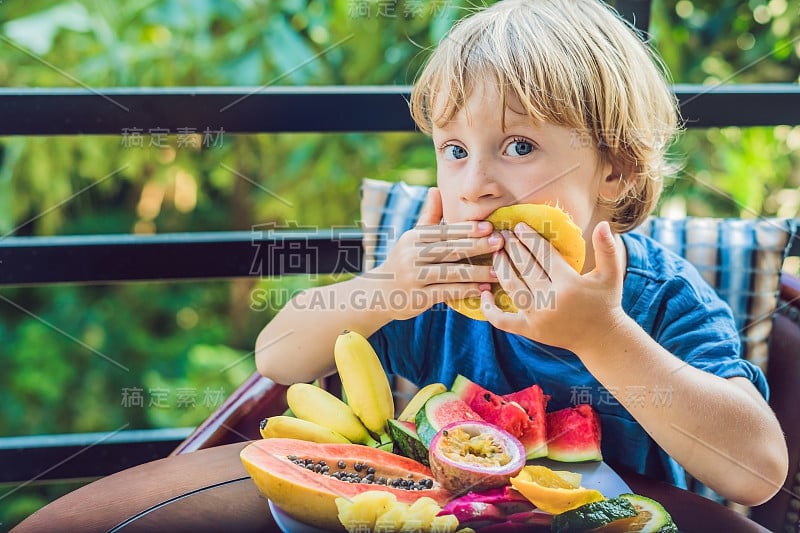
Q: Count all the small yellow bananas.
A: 4